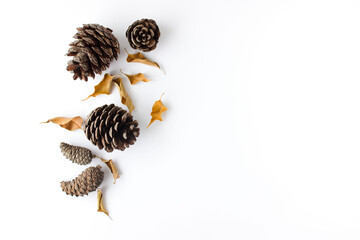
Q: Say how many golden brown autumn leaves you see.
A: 8